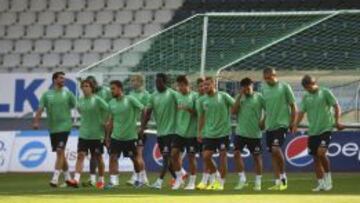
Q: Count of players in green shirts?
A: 12